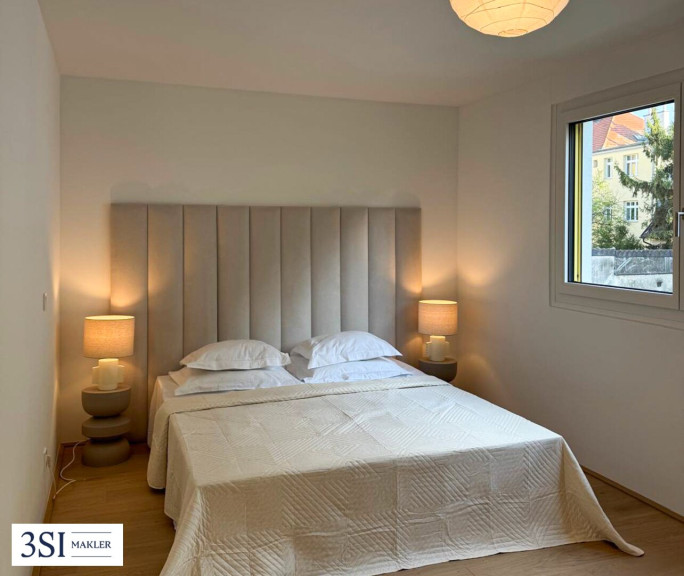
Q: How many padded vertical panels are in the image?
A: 10